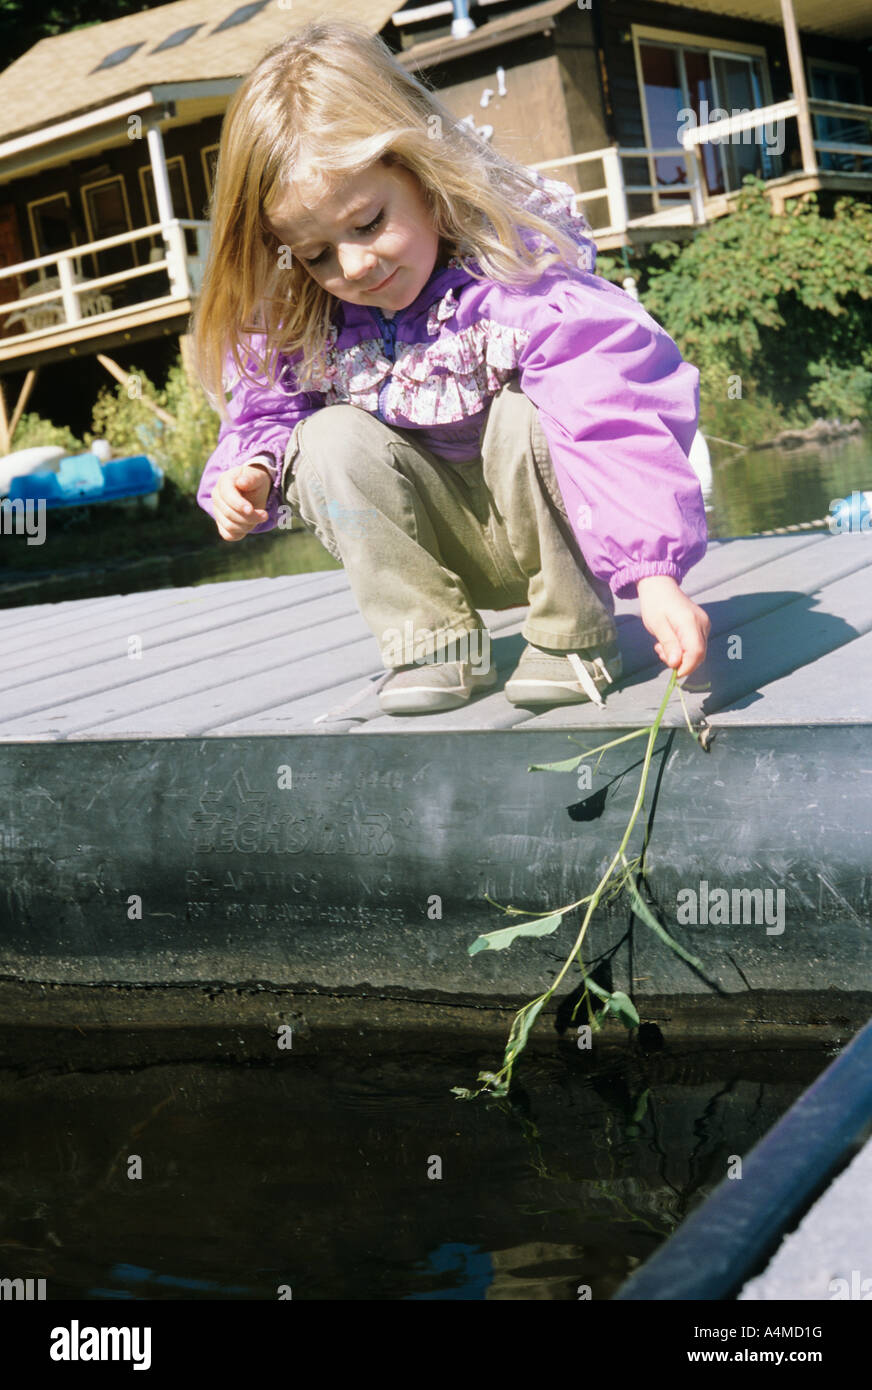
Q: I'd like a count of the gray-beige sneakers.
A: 2